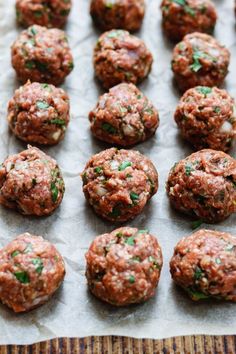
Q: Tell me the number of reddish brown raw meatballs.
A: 15